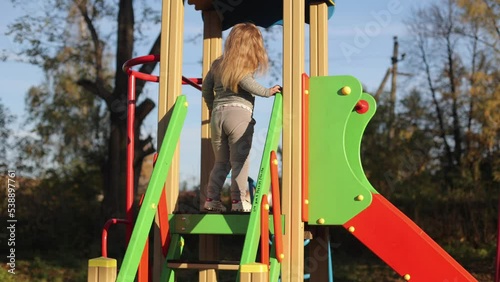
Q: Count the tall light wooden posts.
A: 4